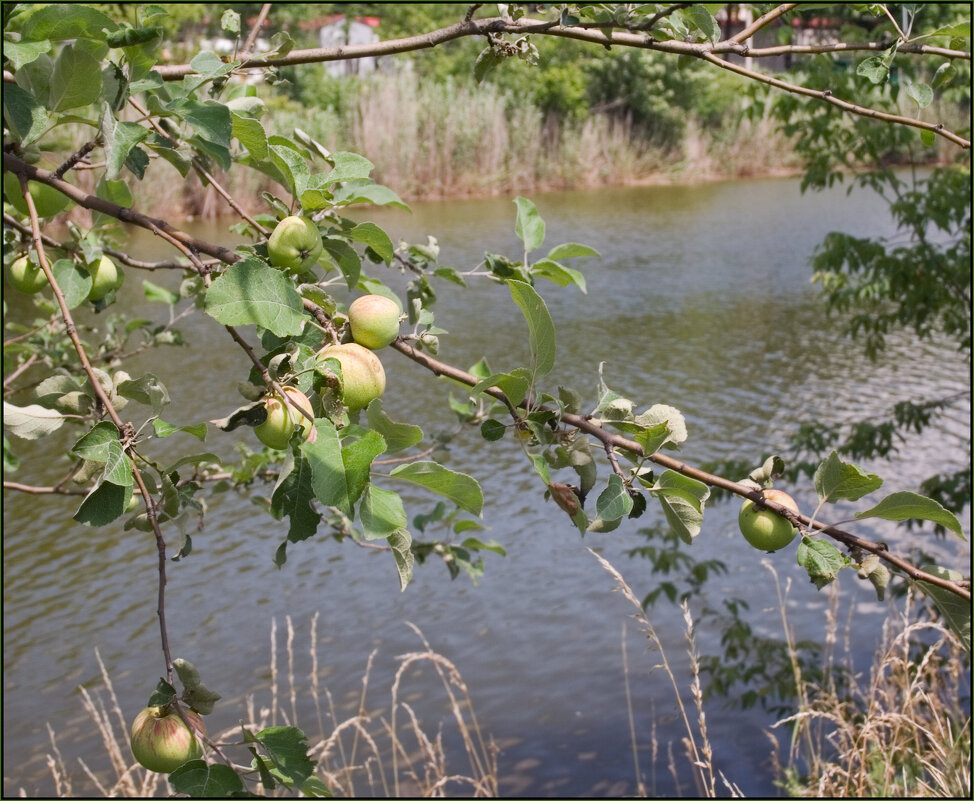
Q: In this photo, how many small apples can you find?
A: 8